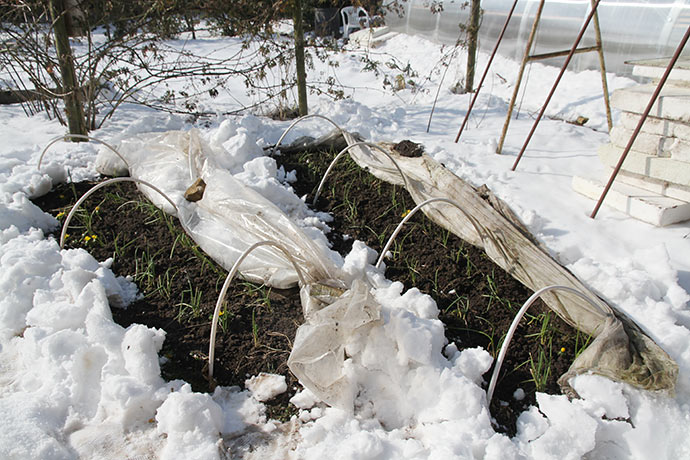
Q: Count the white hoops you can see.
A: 7